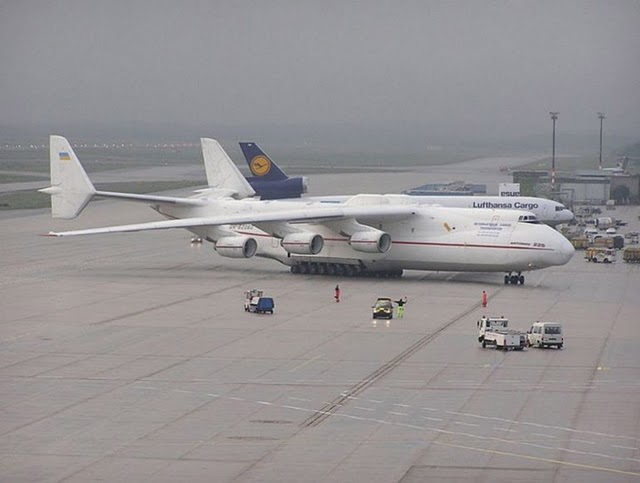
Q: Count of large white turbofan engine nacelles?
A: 3